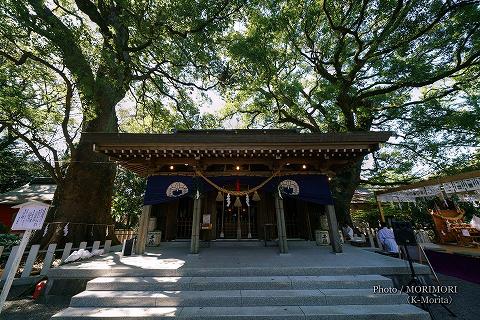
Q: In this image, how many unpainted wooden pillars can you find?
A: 4